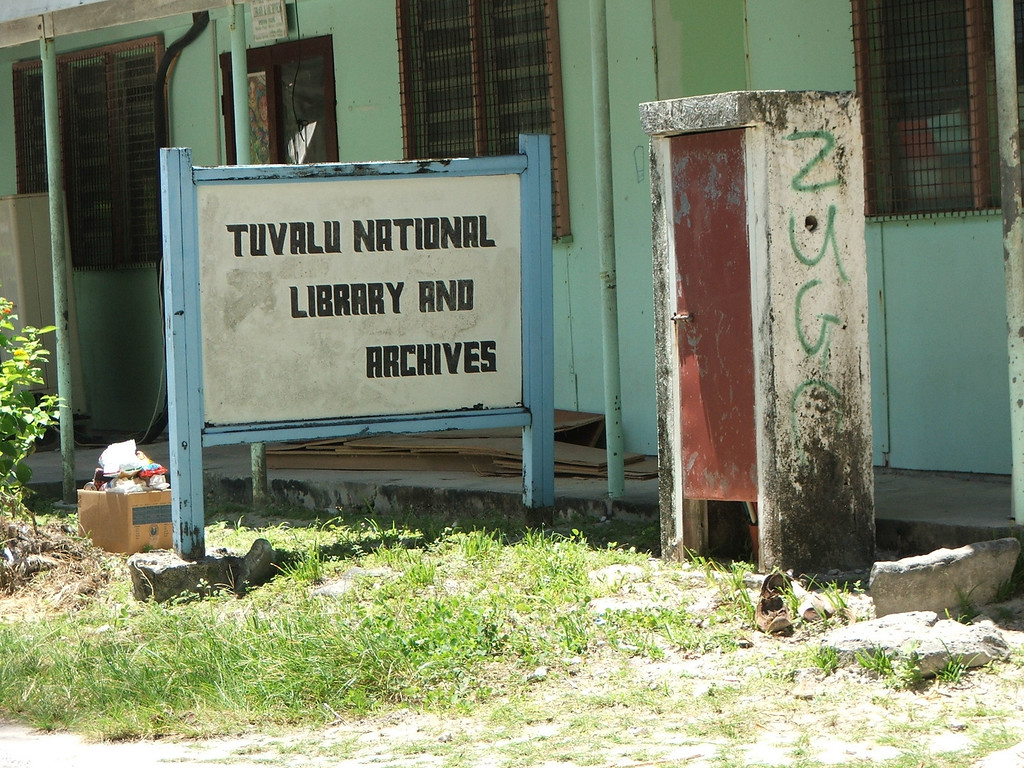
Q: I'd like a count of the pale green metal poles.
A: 4